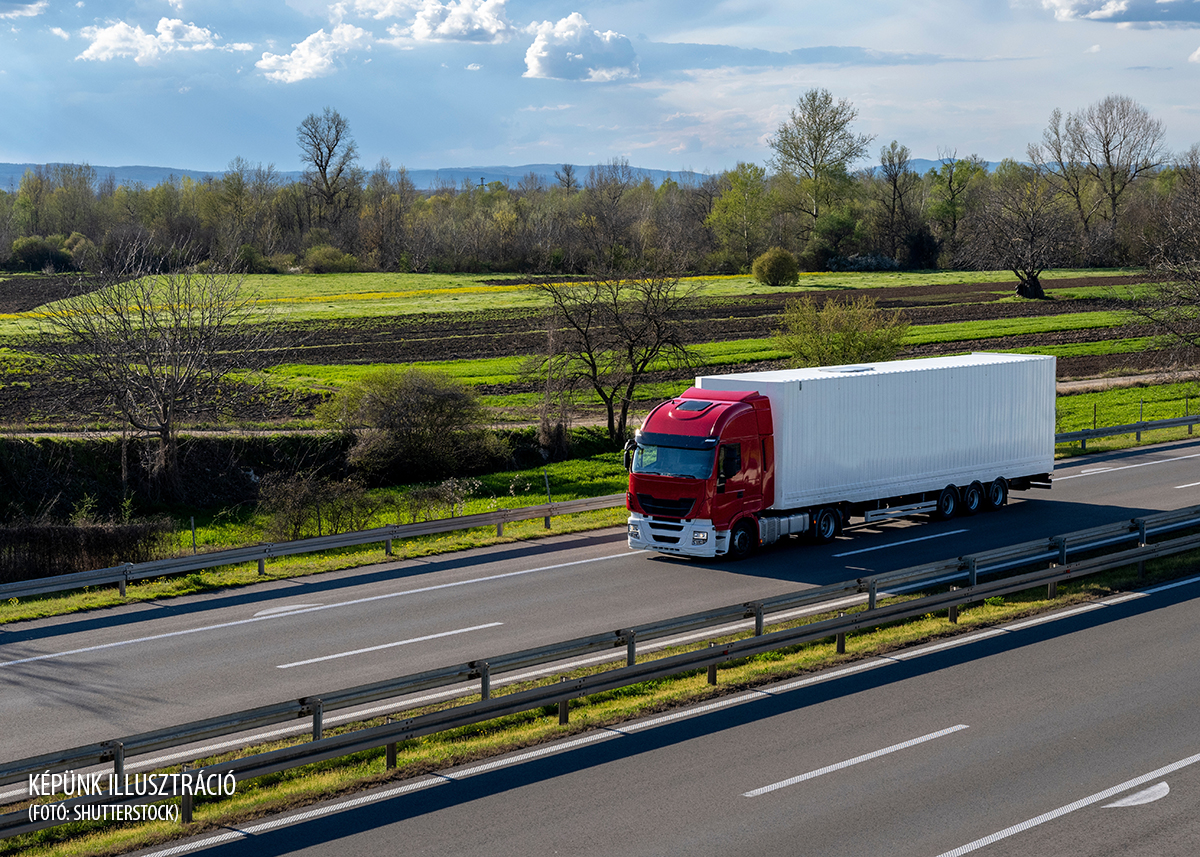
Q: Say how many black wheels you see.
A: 5